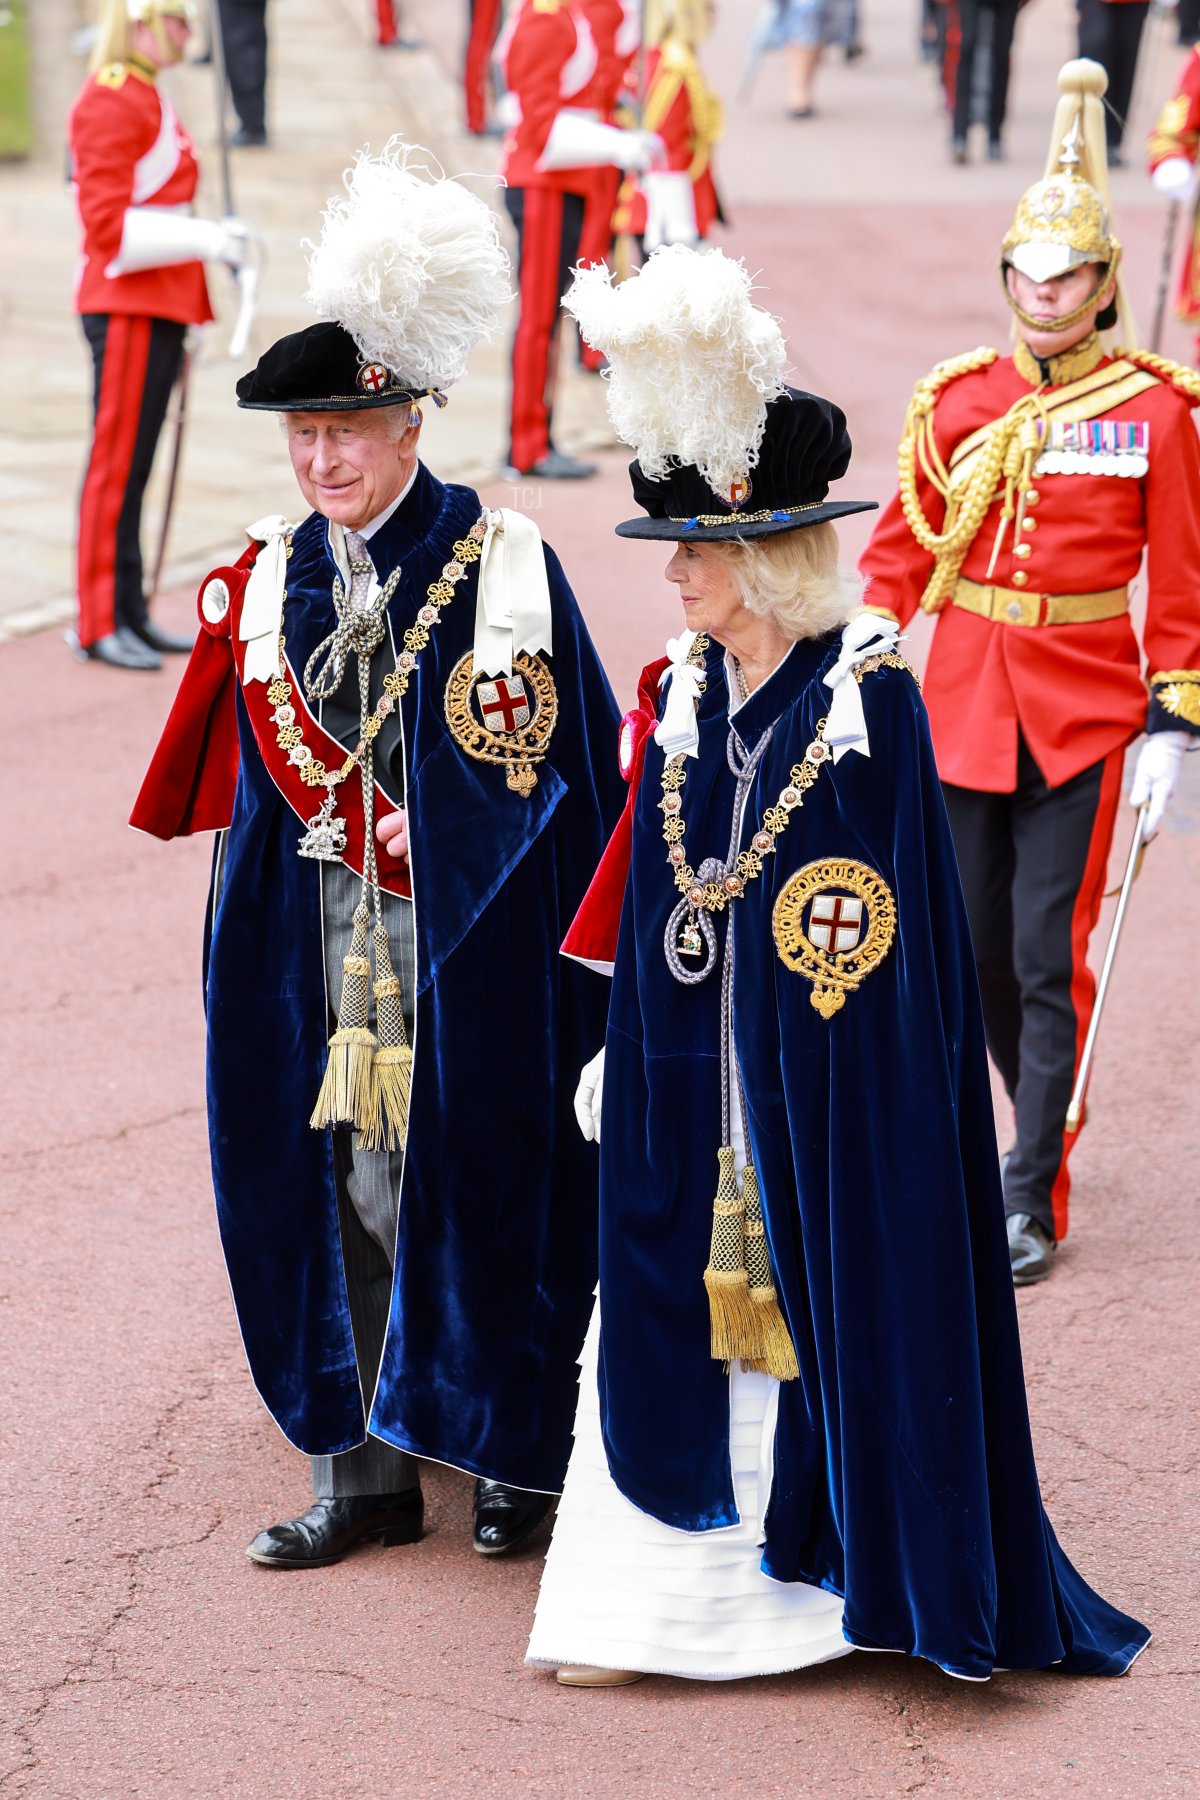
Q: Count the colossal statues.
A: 0